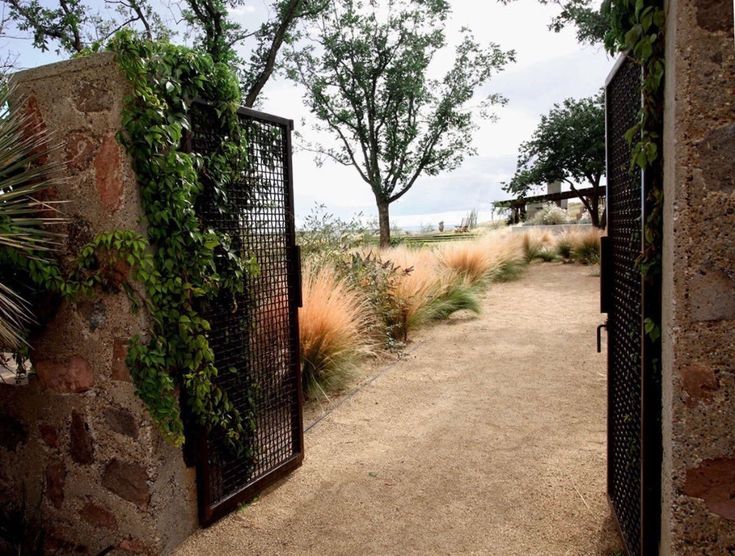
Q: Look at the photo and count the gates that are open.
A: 2